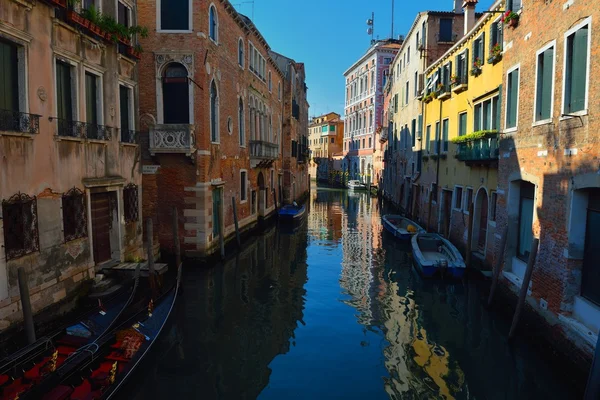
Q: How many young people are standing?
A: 0